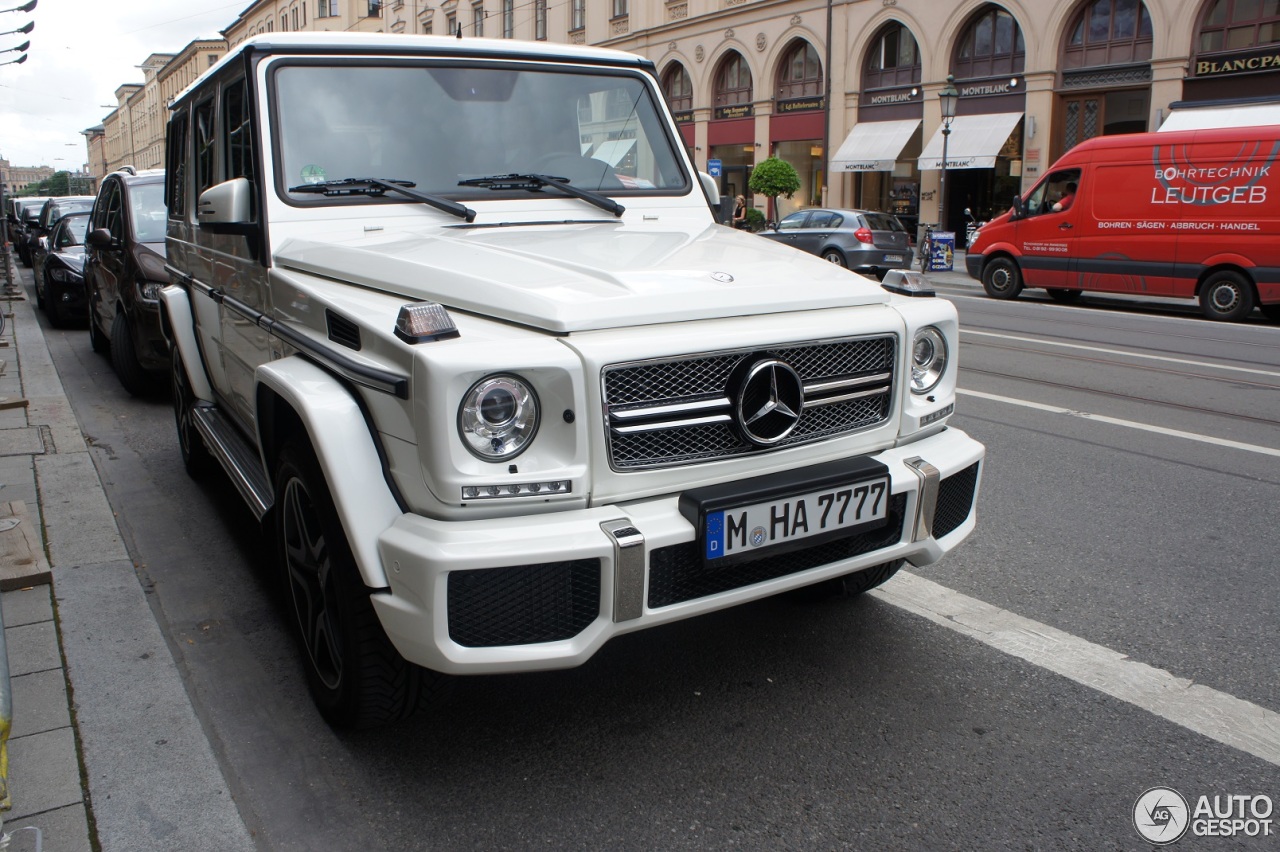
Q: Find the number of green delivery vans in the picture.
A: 0